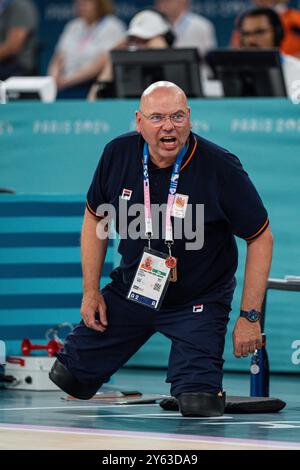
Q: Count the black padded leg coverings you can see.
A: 2